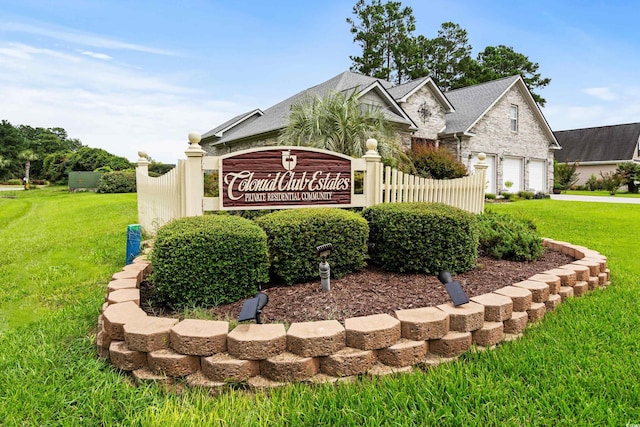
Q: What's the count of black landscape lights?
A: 2